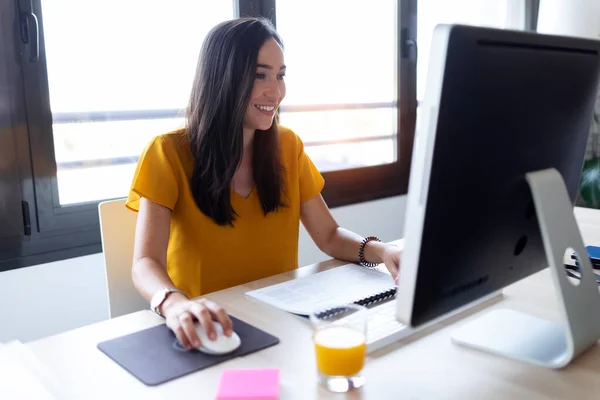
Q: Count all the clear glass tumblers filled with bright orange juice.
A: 1